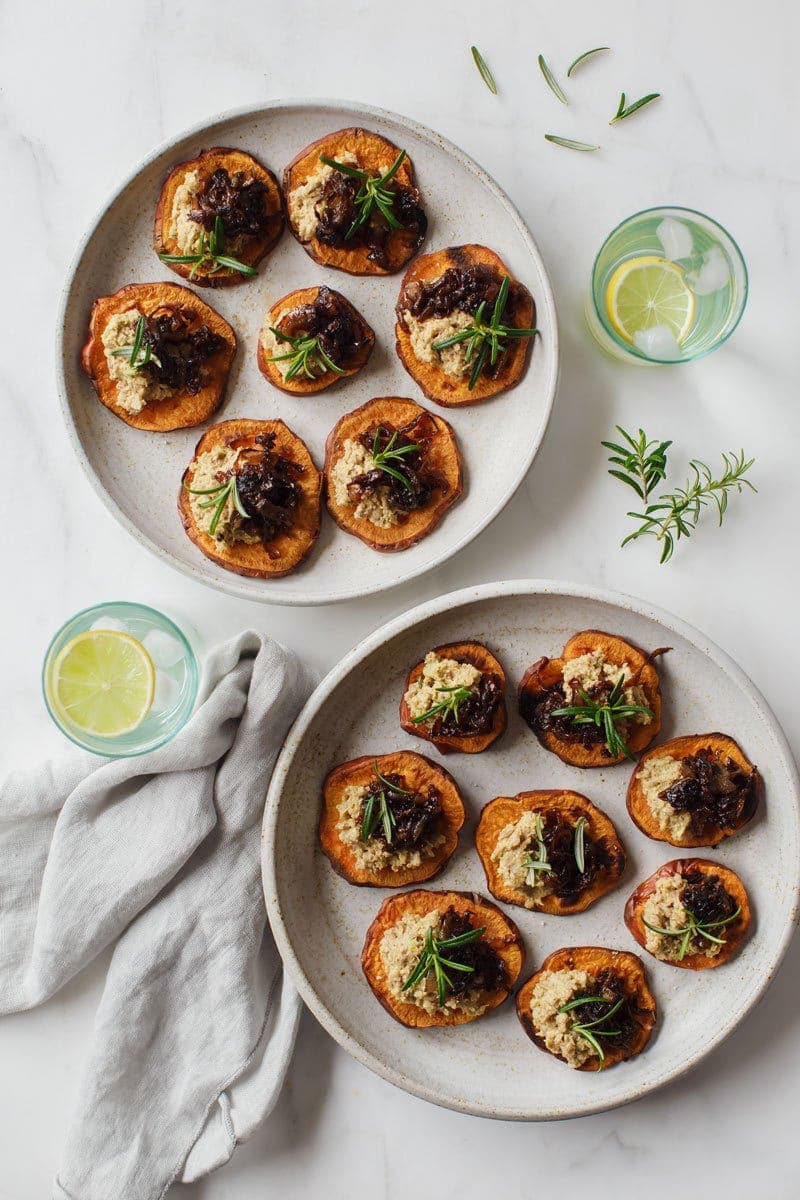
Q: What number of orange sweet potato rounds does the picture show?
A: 15